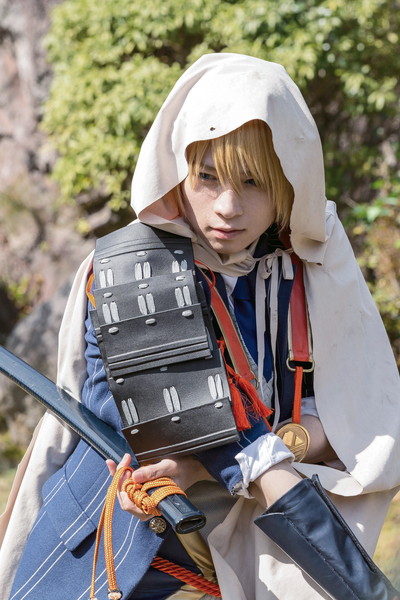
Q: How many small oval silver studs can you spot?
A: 14